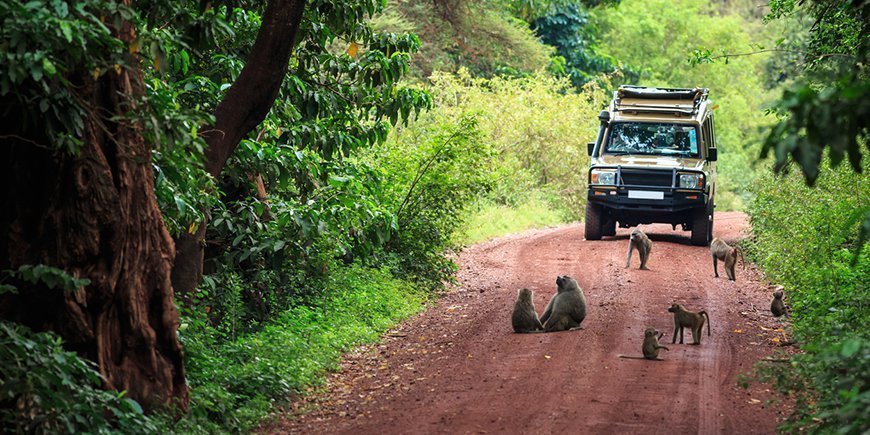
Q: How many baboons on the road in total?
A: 7